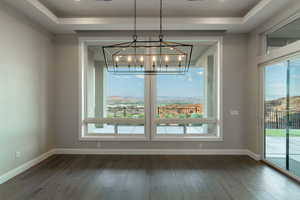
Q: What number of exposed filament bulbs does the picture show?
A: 6